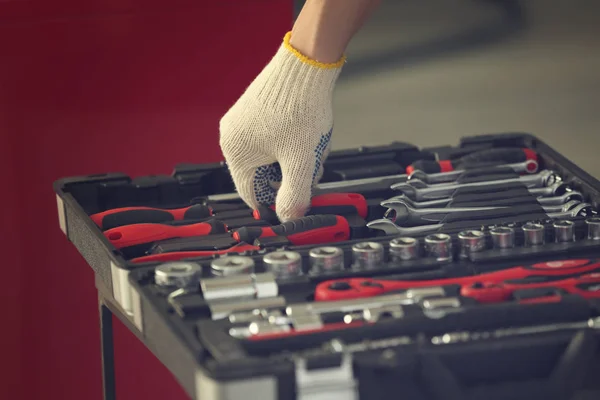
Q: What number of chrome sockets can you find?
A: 12